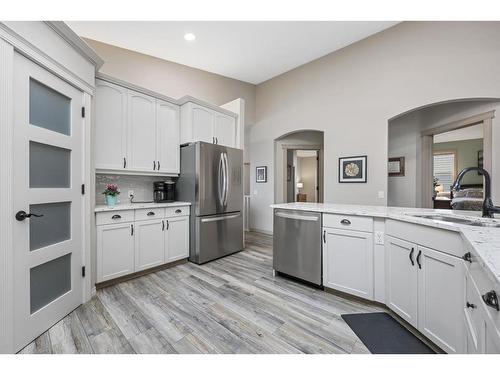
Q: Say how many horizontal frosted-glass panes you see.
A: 4